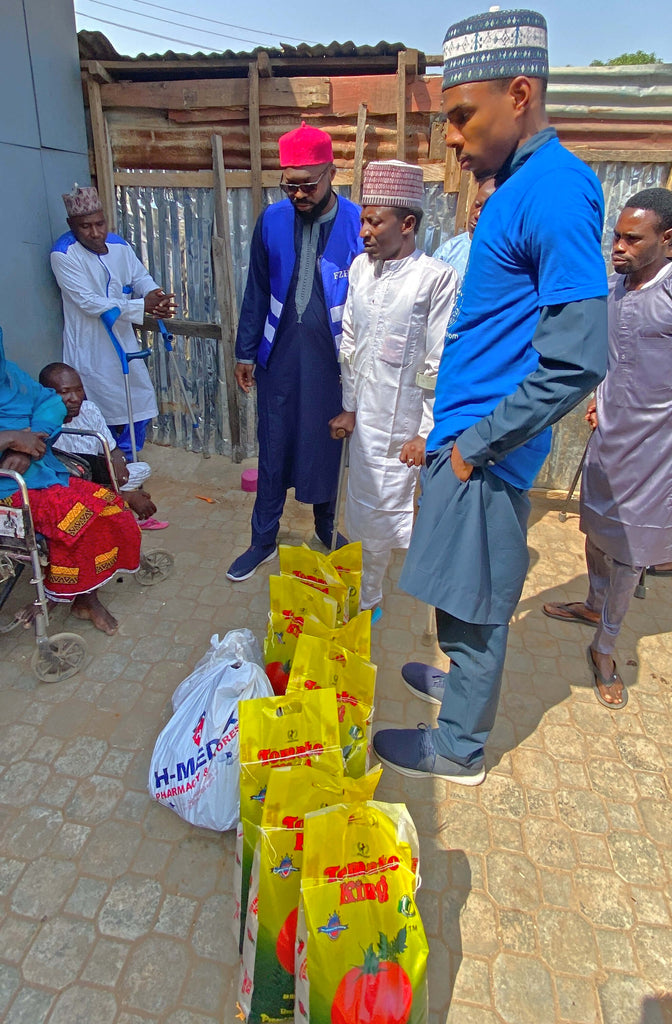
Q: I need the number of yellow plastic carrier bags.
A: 8